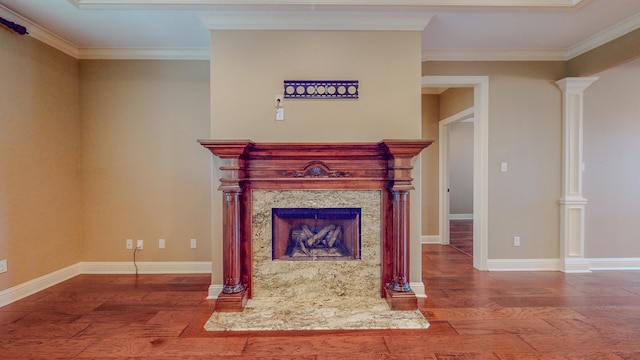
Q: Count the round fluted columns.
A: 2